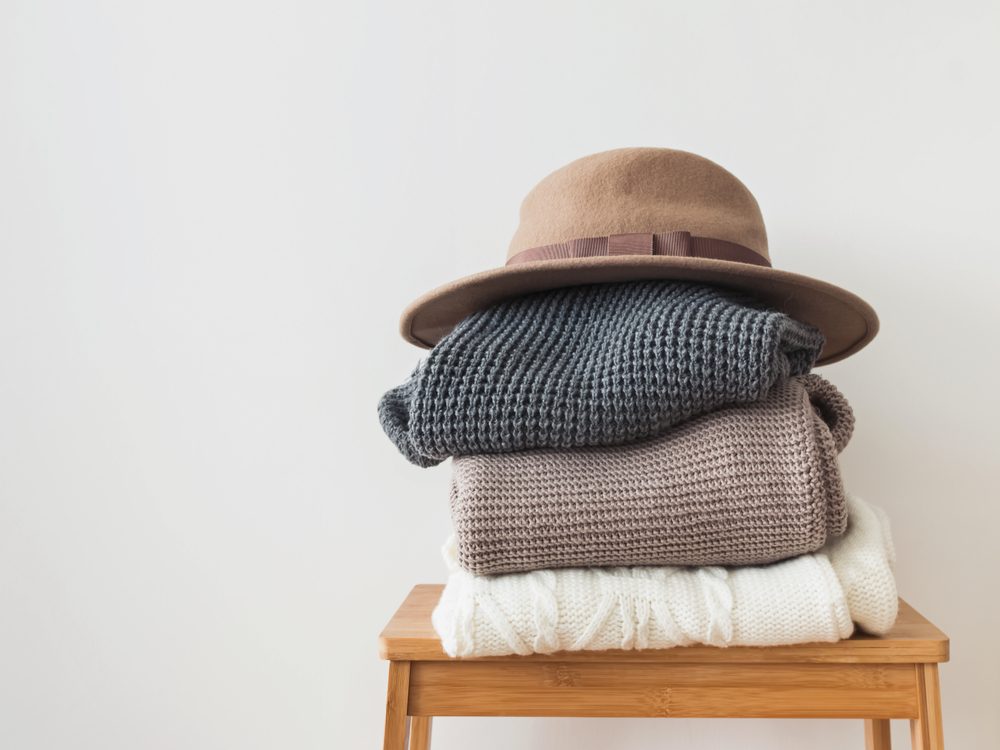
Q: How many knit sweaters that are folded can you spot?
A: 3